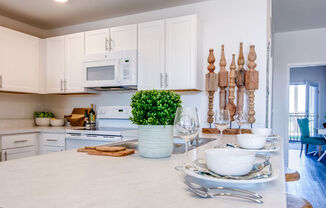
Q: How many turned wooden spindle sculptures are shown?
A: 5